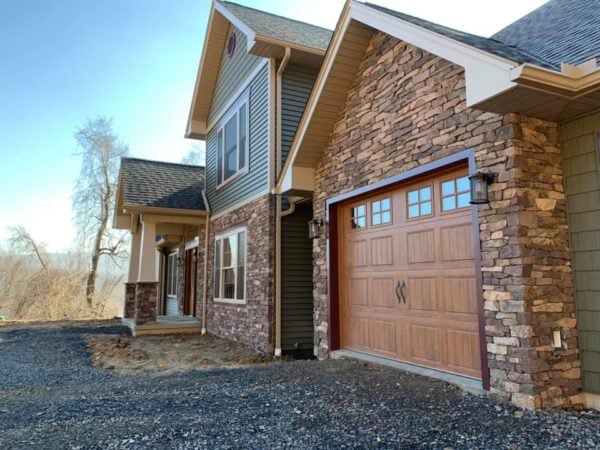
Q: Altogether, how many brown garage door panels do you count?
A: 12